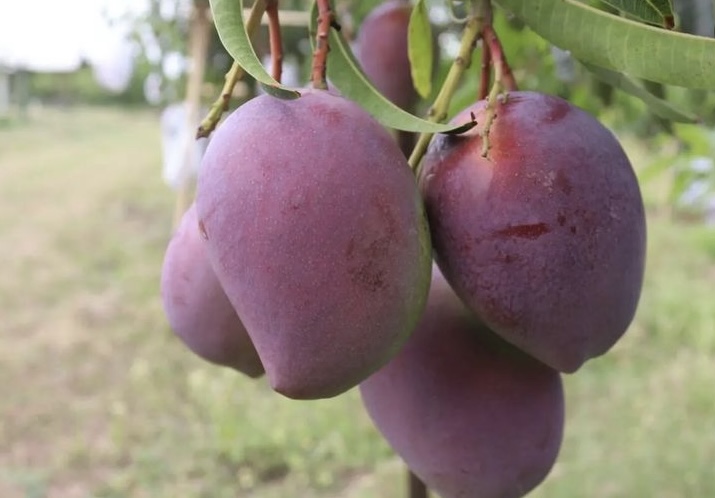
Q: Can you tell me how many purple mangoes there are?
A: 5